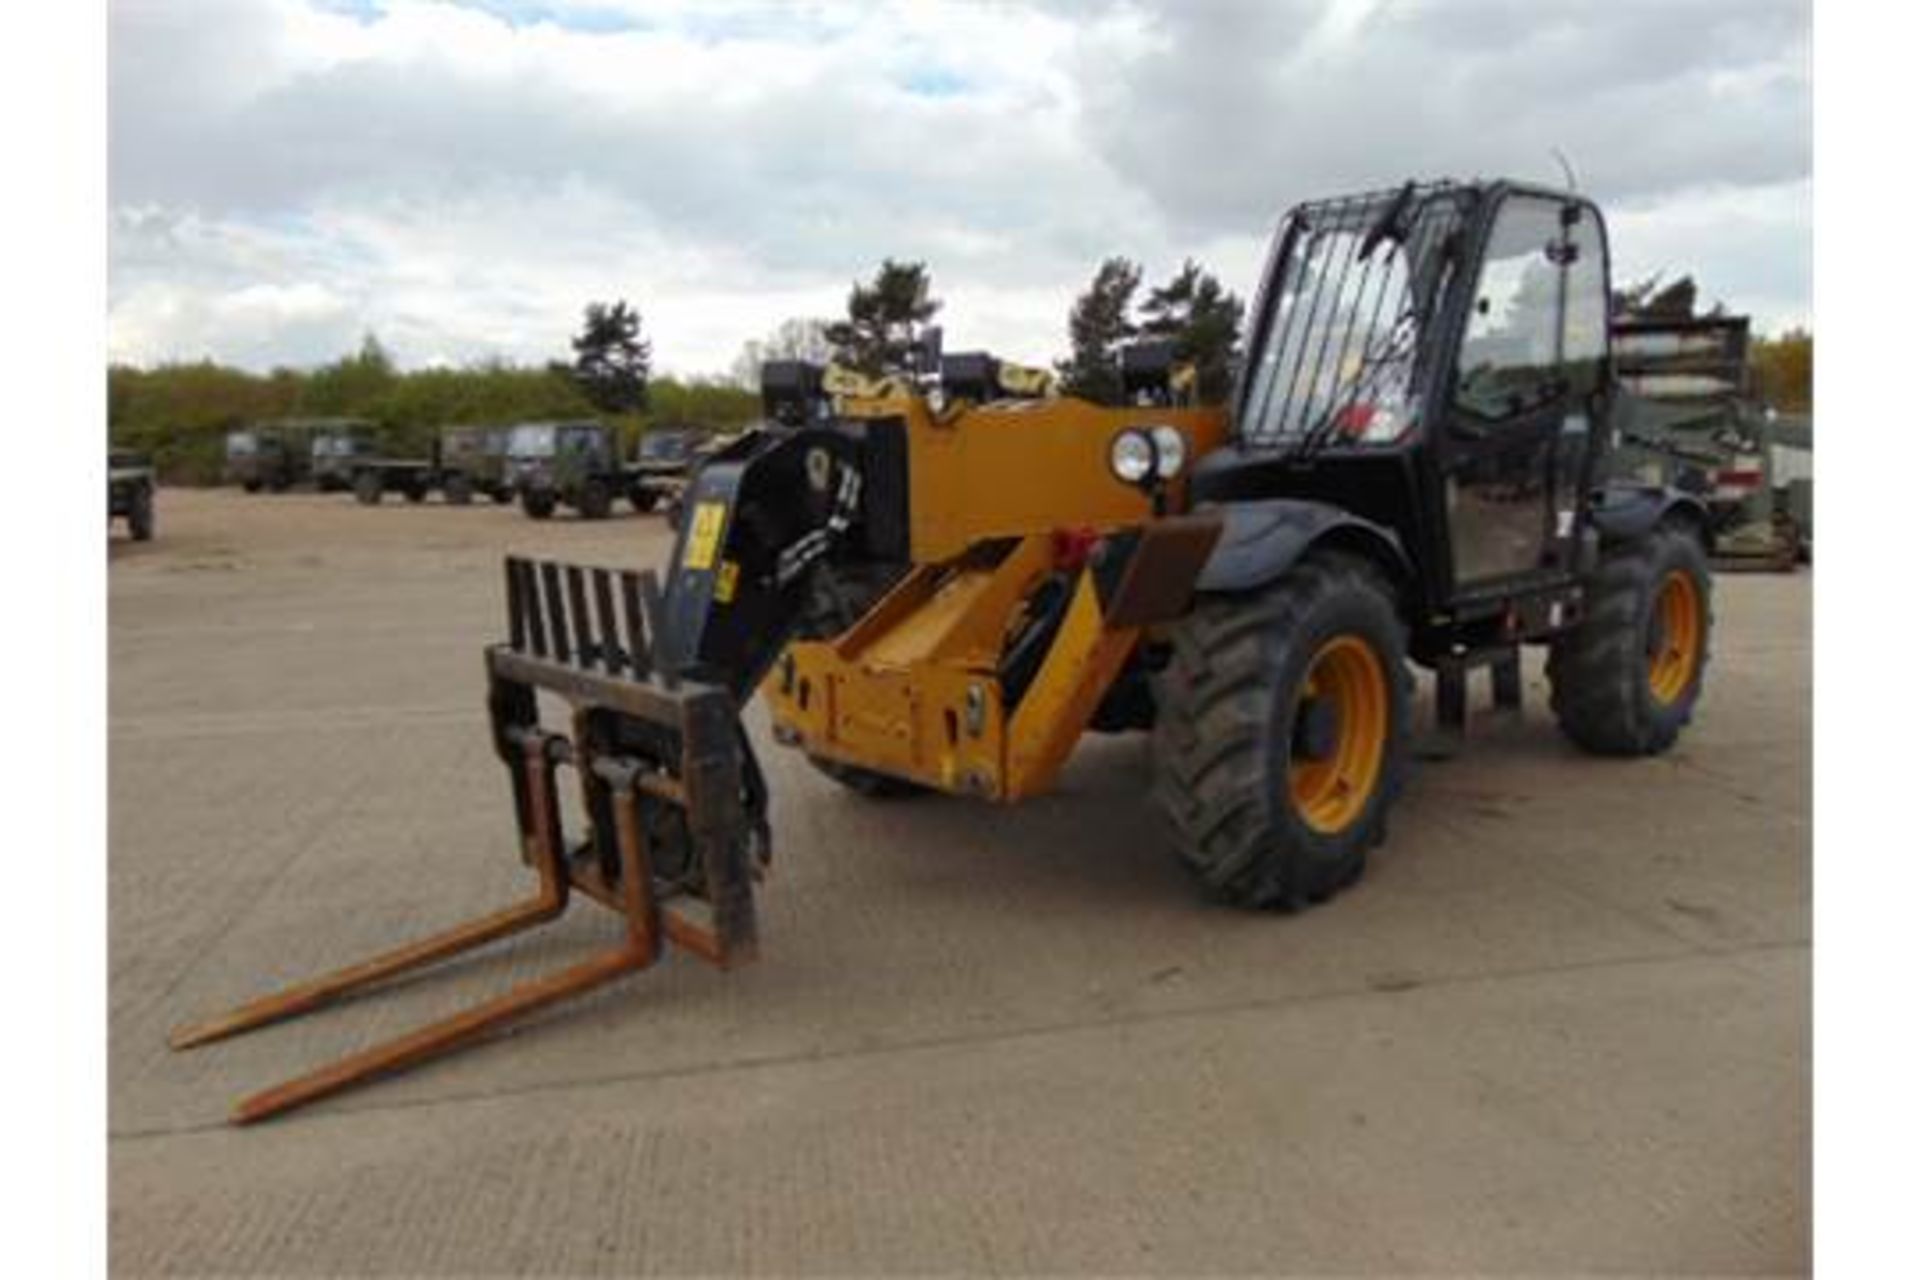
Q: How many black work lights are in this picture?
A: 2